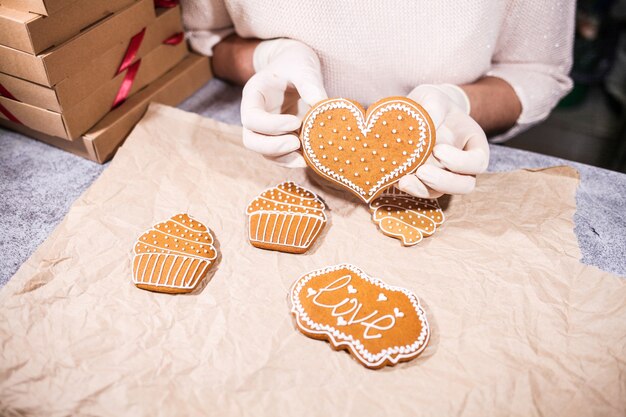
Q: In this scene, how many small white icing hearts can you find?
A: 5